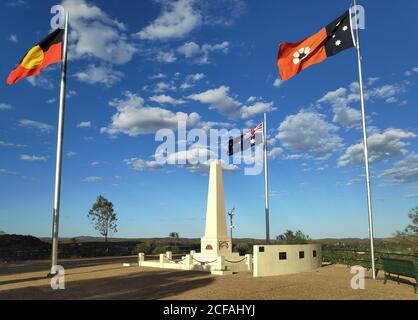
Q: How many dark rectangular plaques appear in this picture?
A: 4